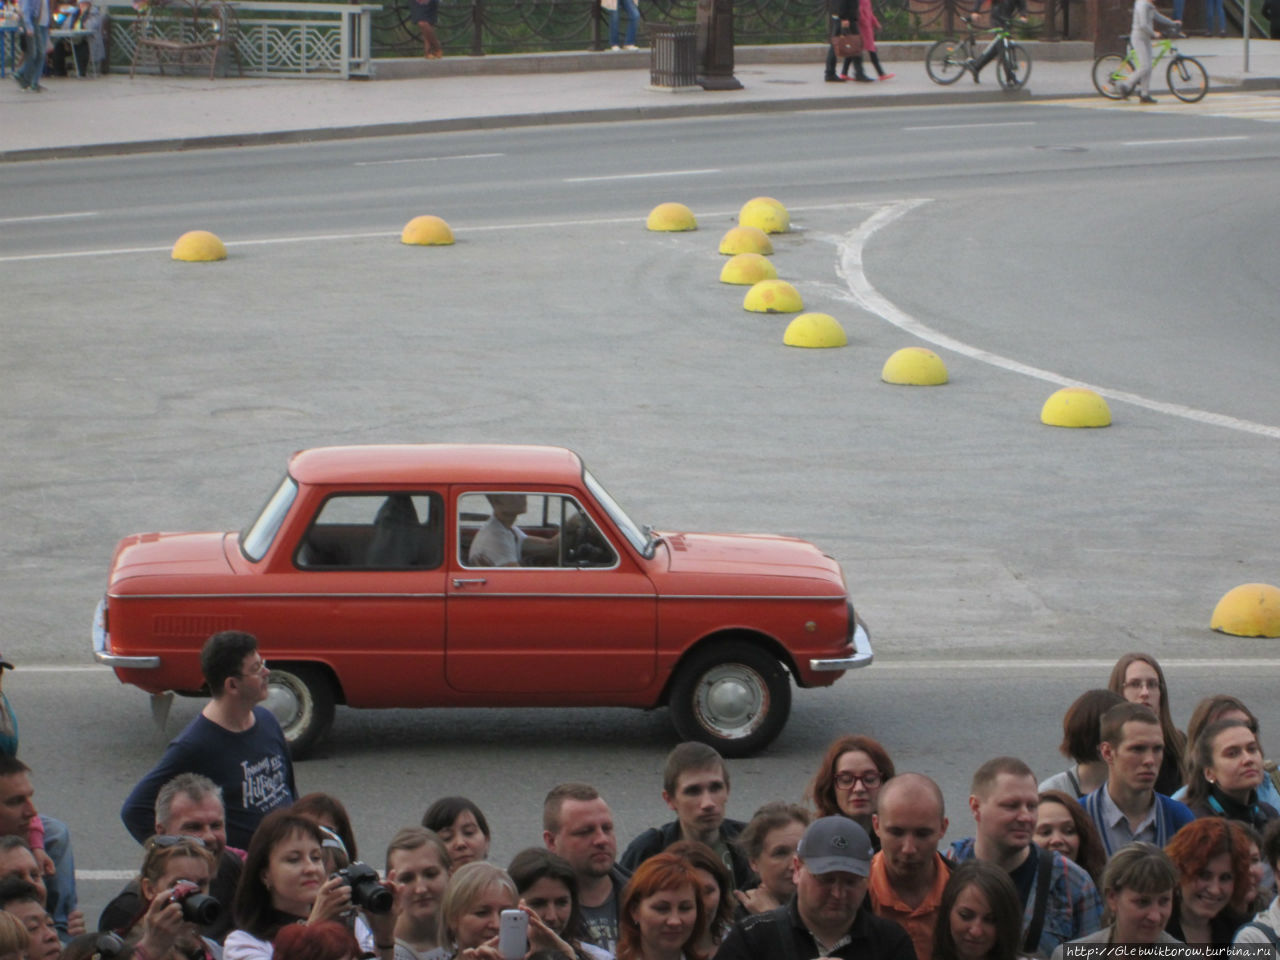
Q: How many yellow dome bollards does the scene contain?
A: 11